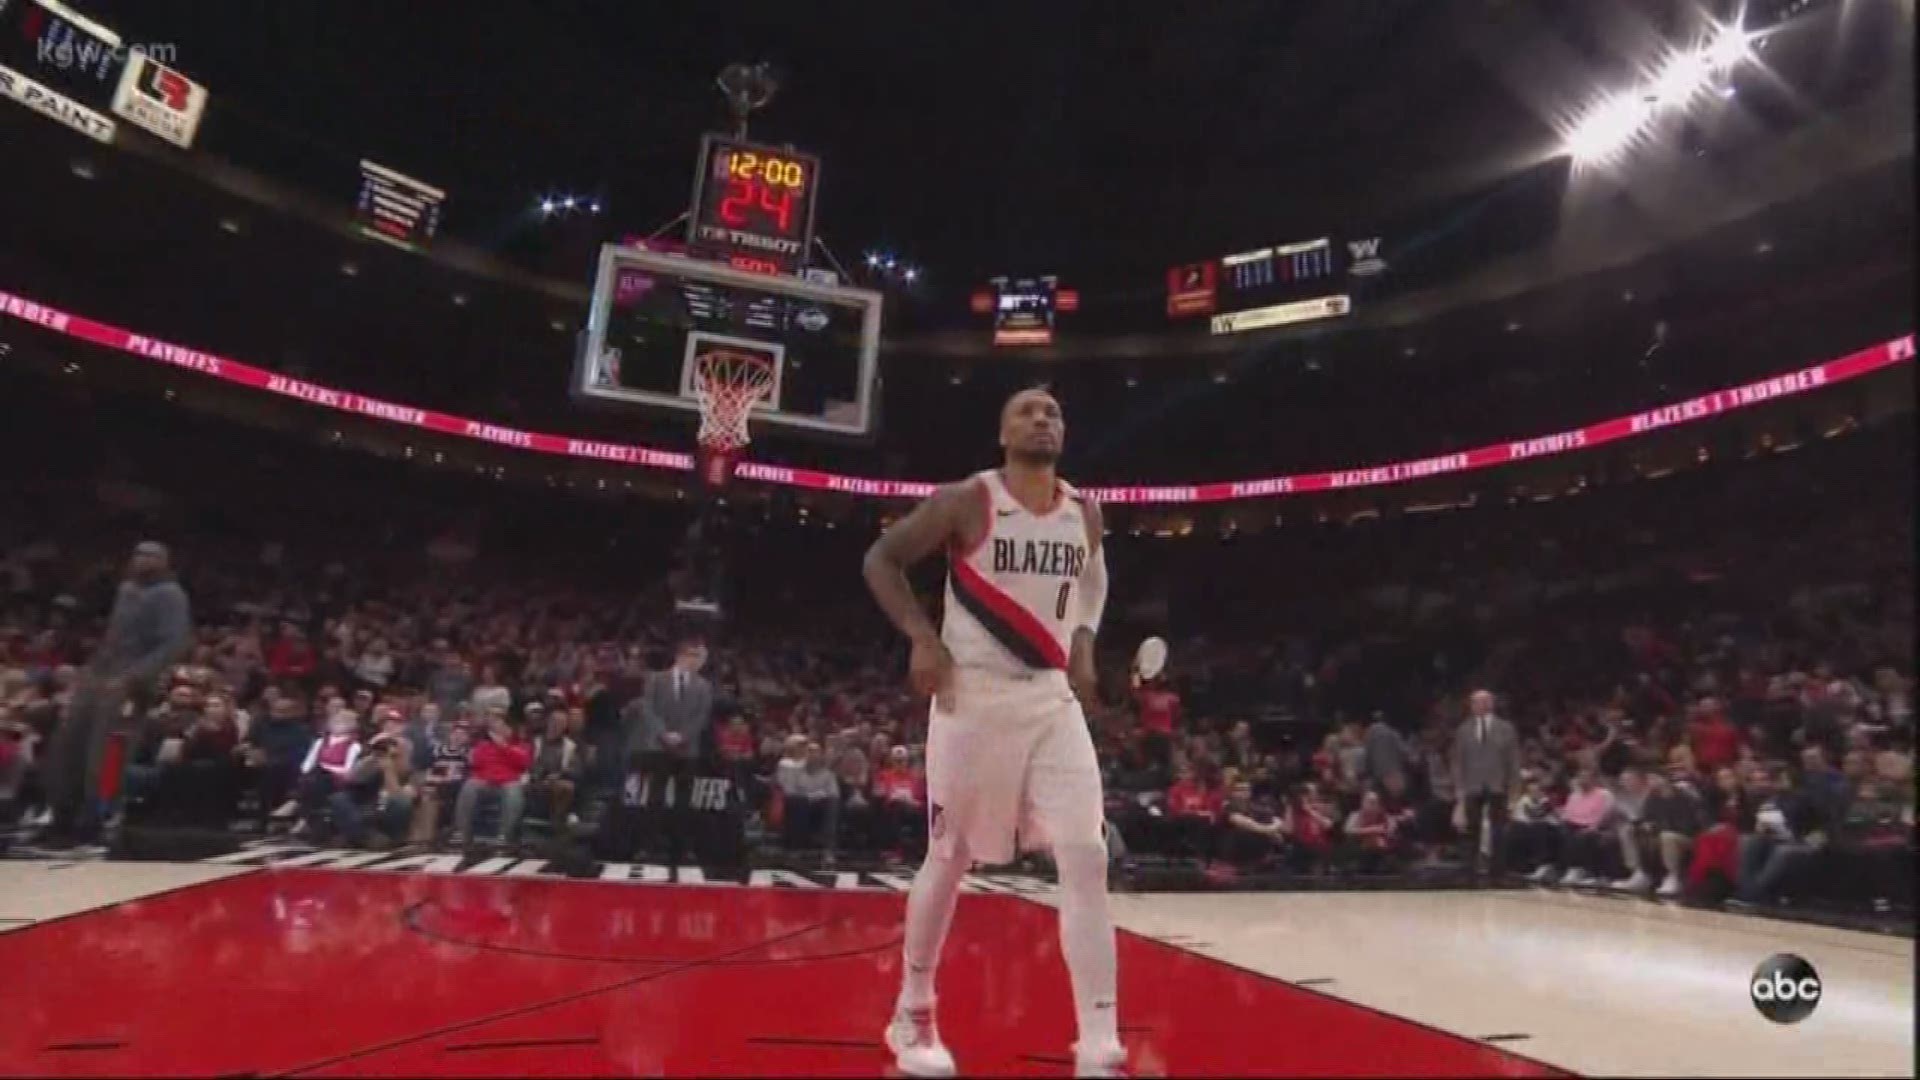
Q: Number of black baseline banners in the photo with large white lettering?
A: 1